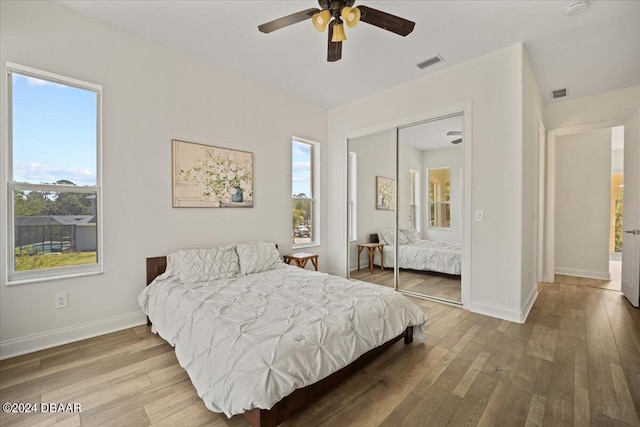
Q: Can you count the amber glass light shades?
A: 3